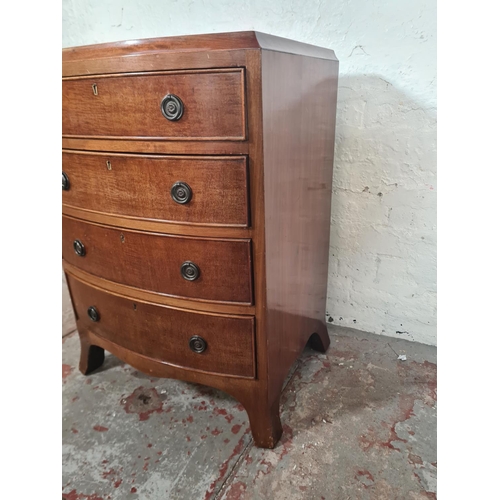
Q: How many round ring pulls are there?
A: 7